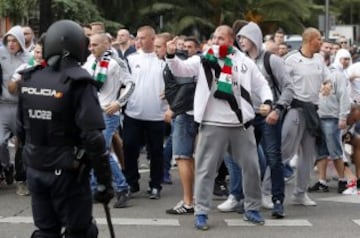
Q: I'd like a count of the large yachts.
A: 0